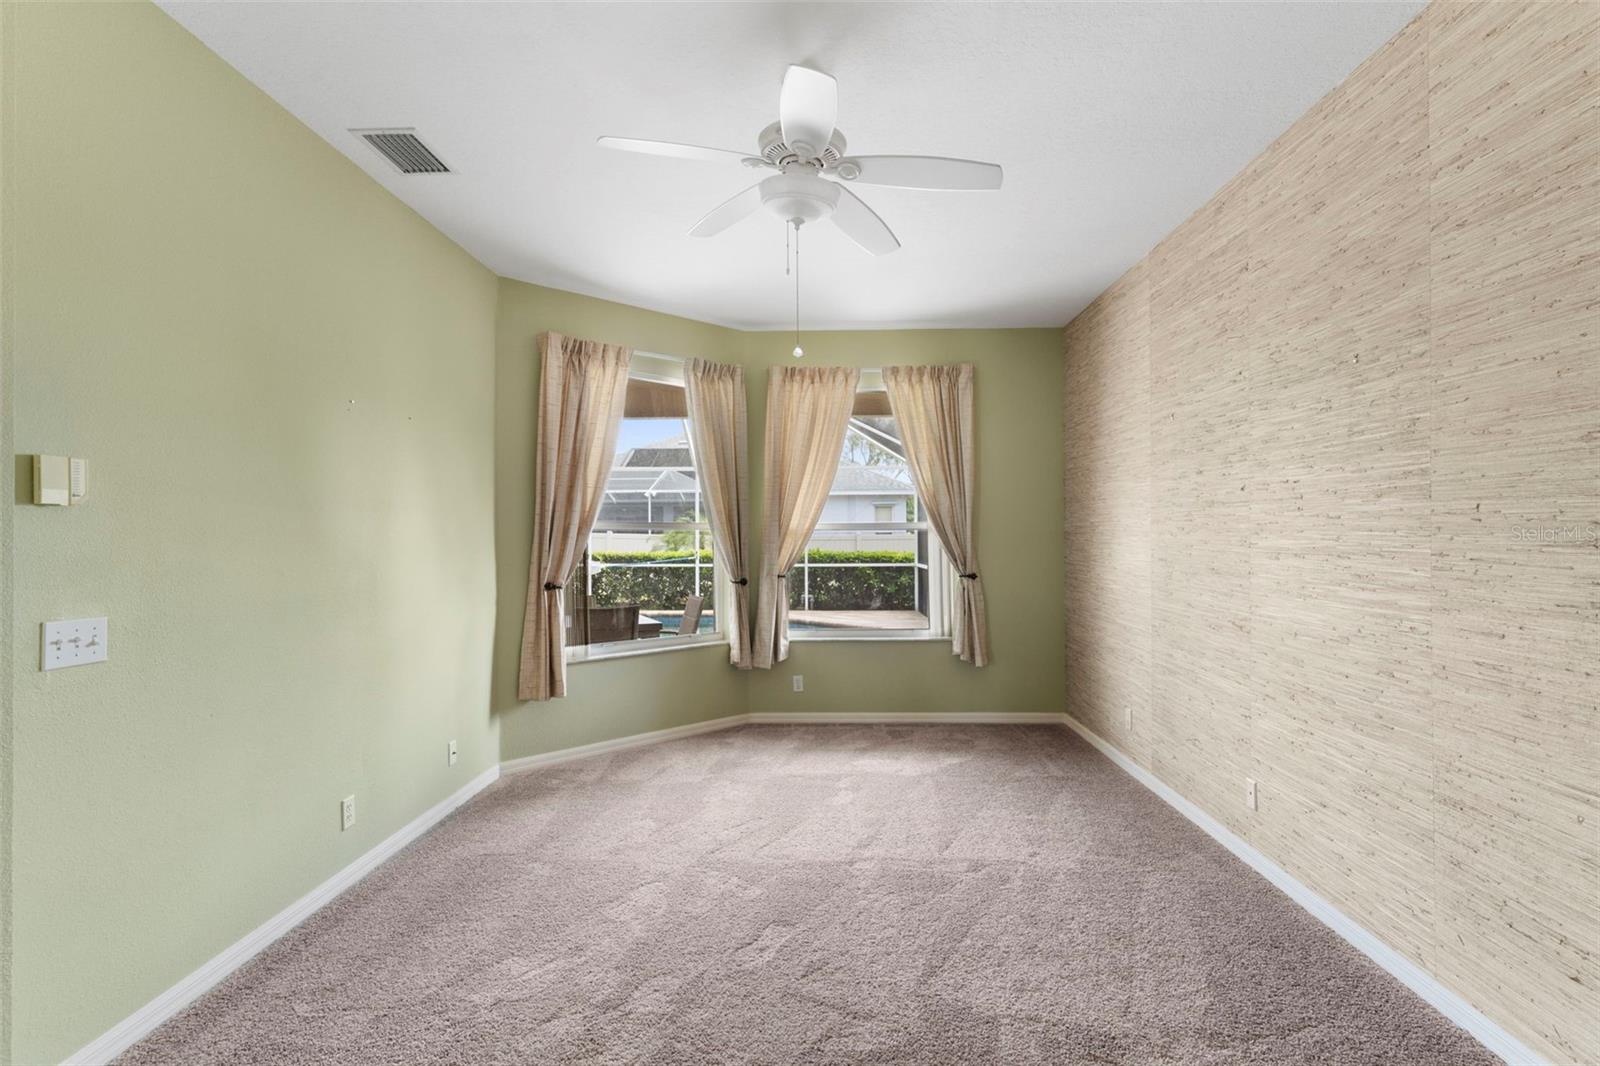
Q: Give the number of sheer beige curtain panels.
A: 4